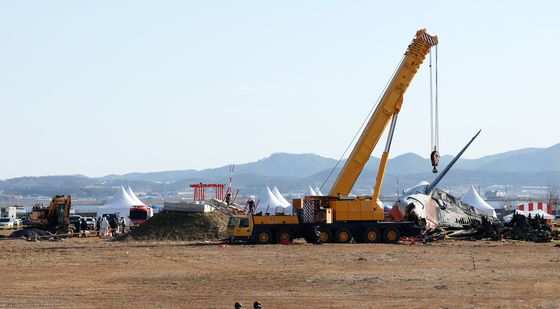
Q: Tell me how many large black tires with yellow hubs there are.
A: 6